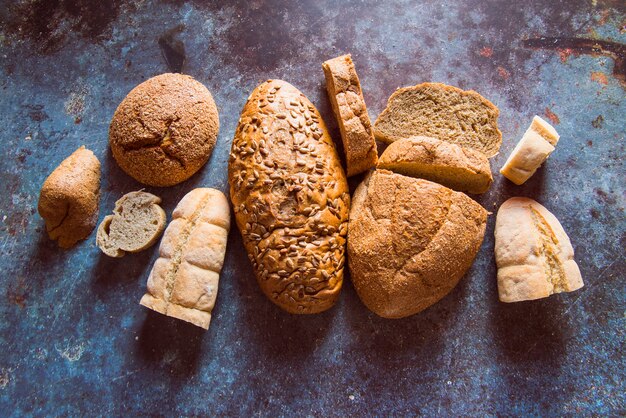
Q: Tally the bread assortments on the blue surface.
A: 11